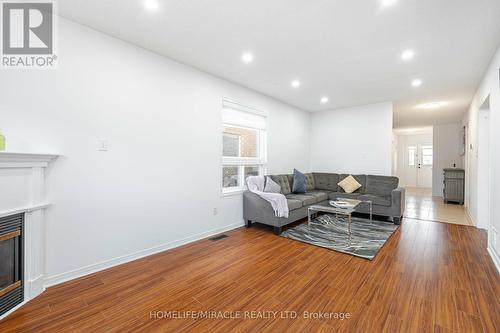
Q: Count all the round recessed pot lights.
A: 7